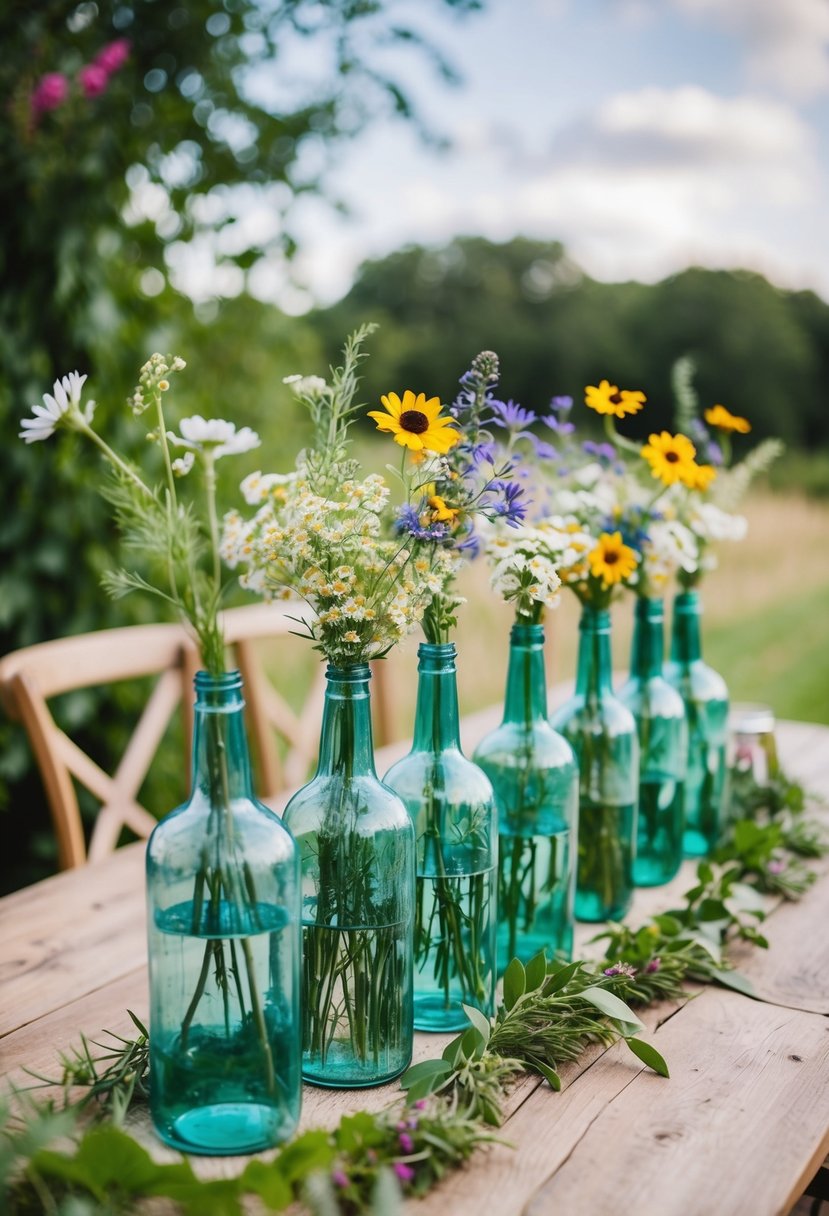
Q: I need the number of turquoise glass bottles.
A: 7